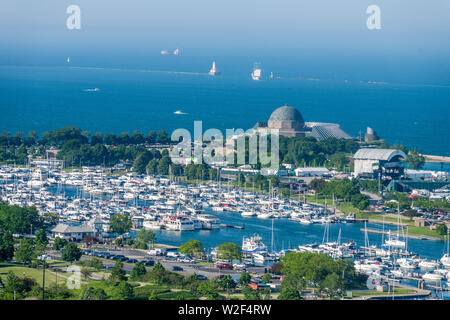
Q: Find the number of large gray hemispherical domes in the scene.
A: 1